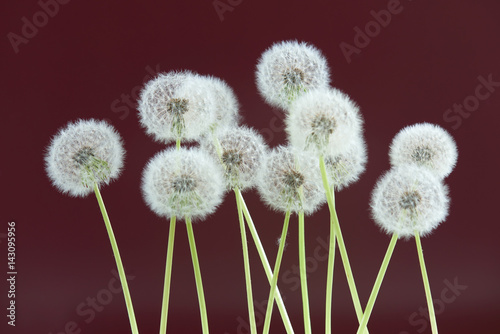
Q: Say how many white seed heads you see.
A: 11